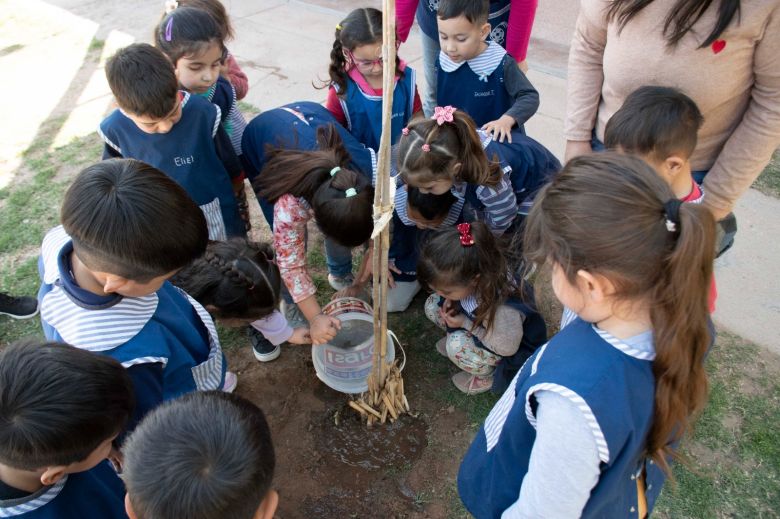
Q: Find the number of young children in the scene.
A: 15